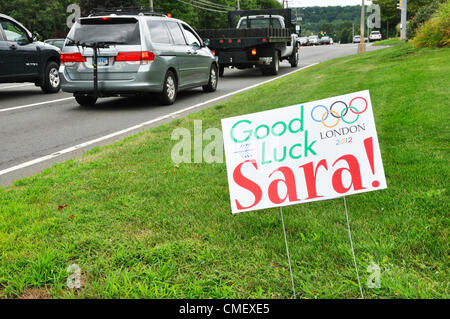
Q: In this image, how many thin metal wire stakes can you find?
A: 2